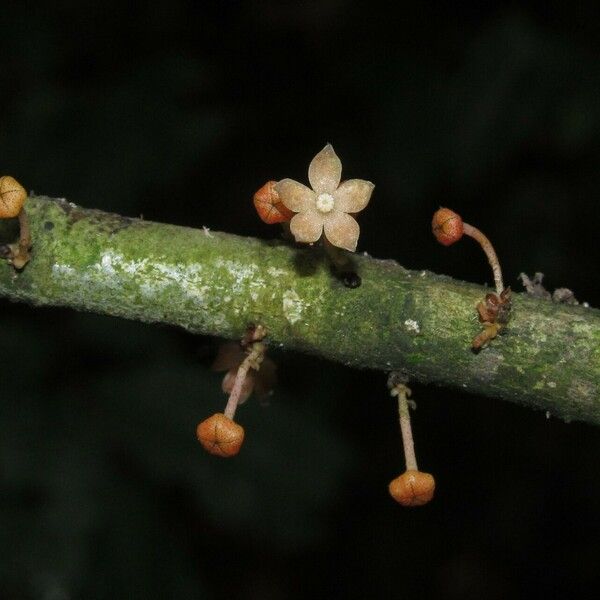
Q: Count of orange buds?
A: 5